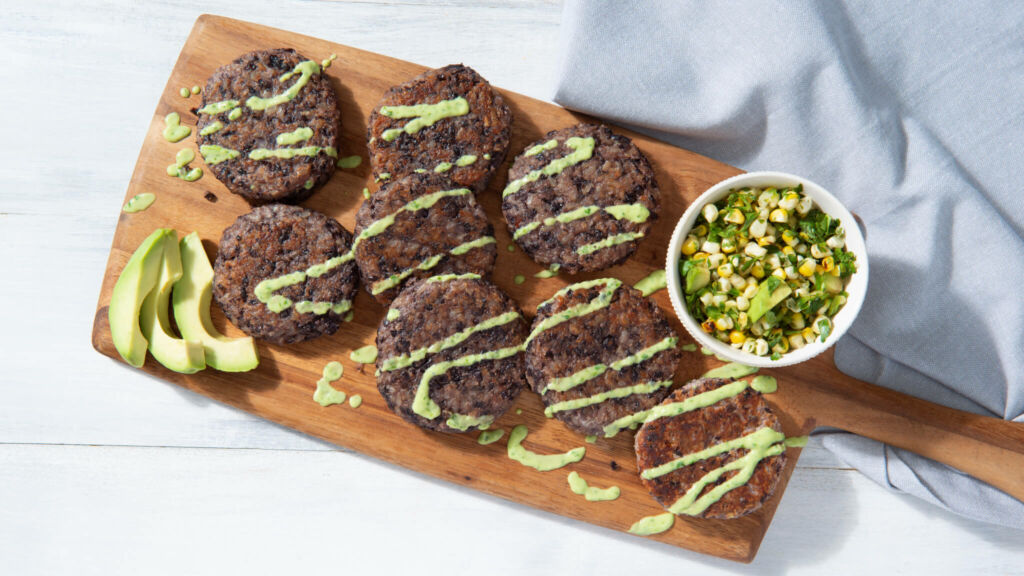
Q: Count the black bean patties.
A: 8